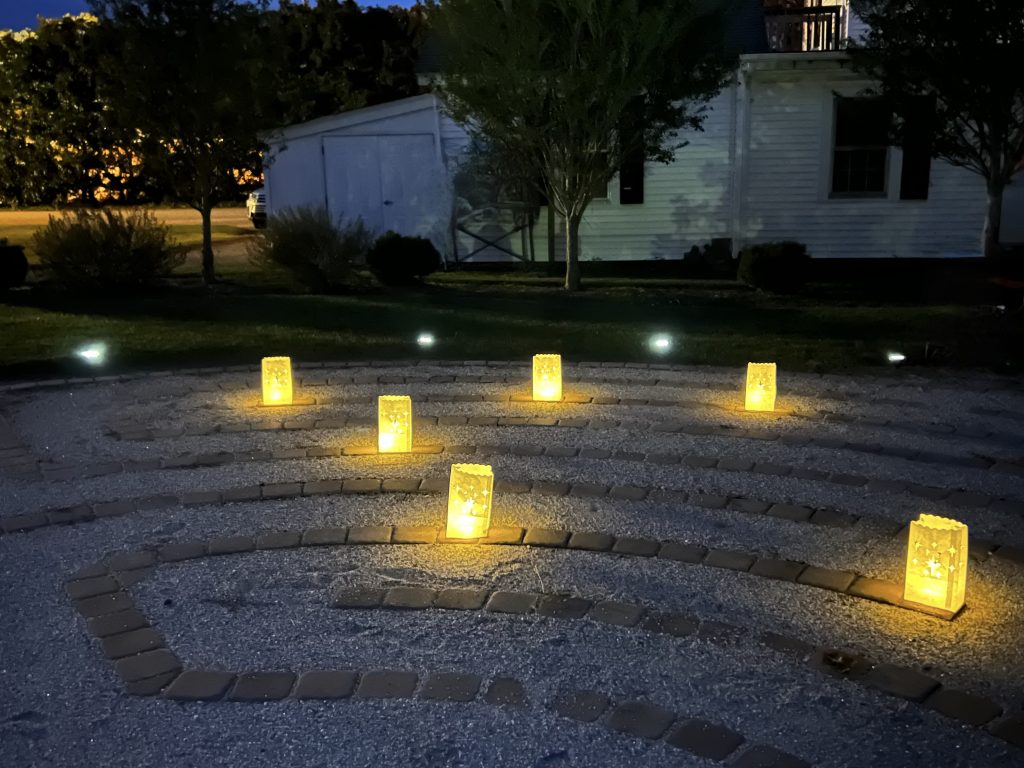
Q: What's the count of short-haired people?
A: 0